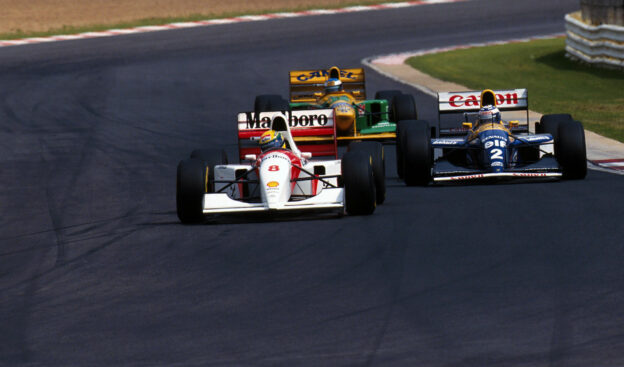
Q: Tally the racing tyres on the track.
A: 12